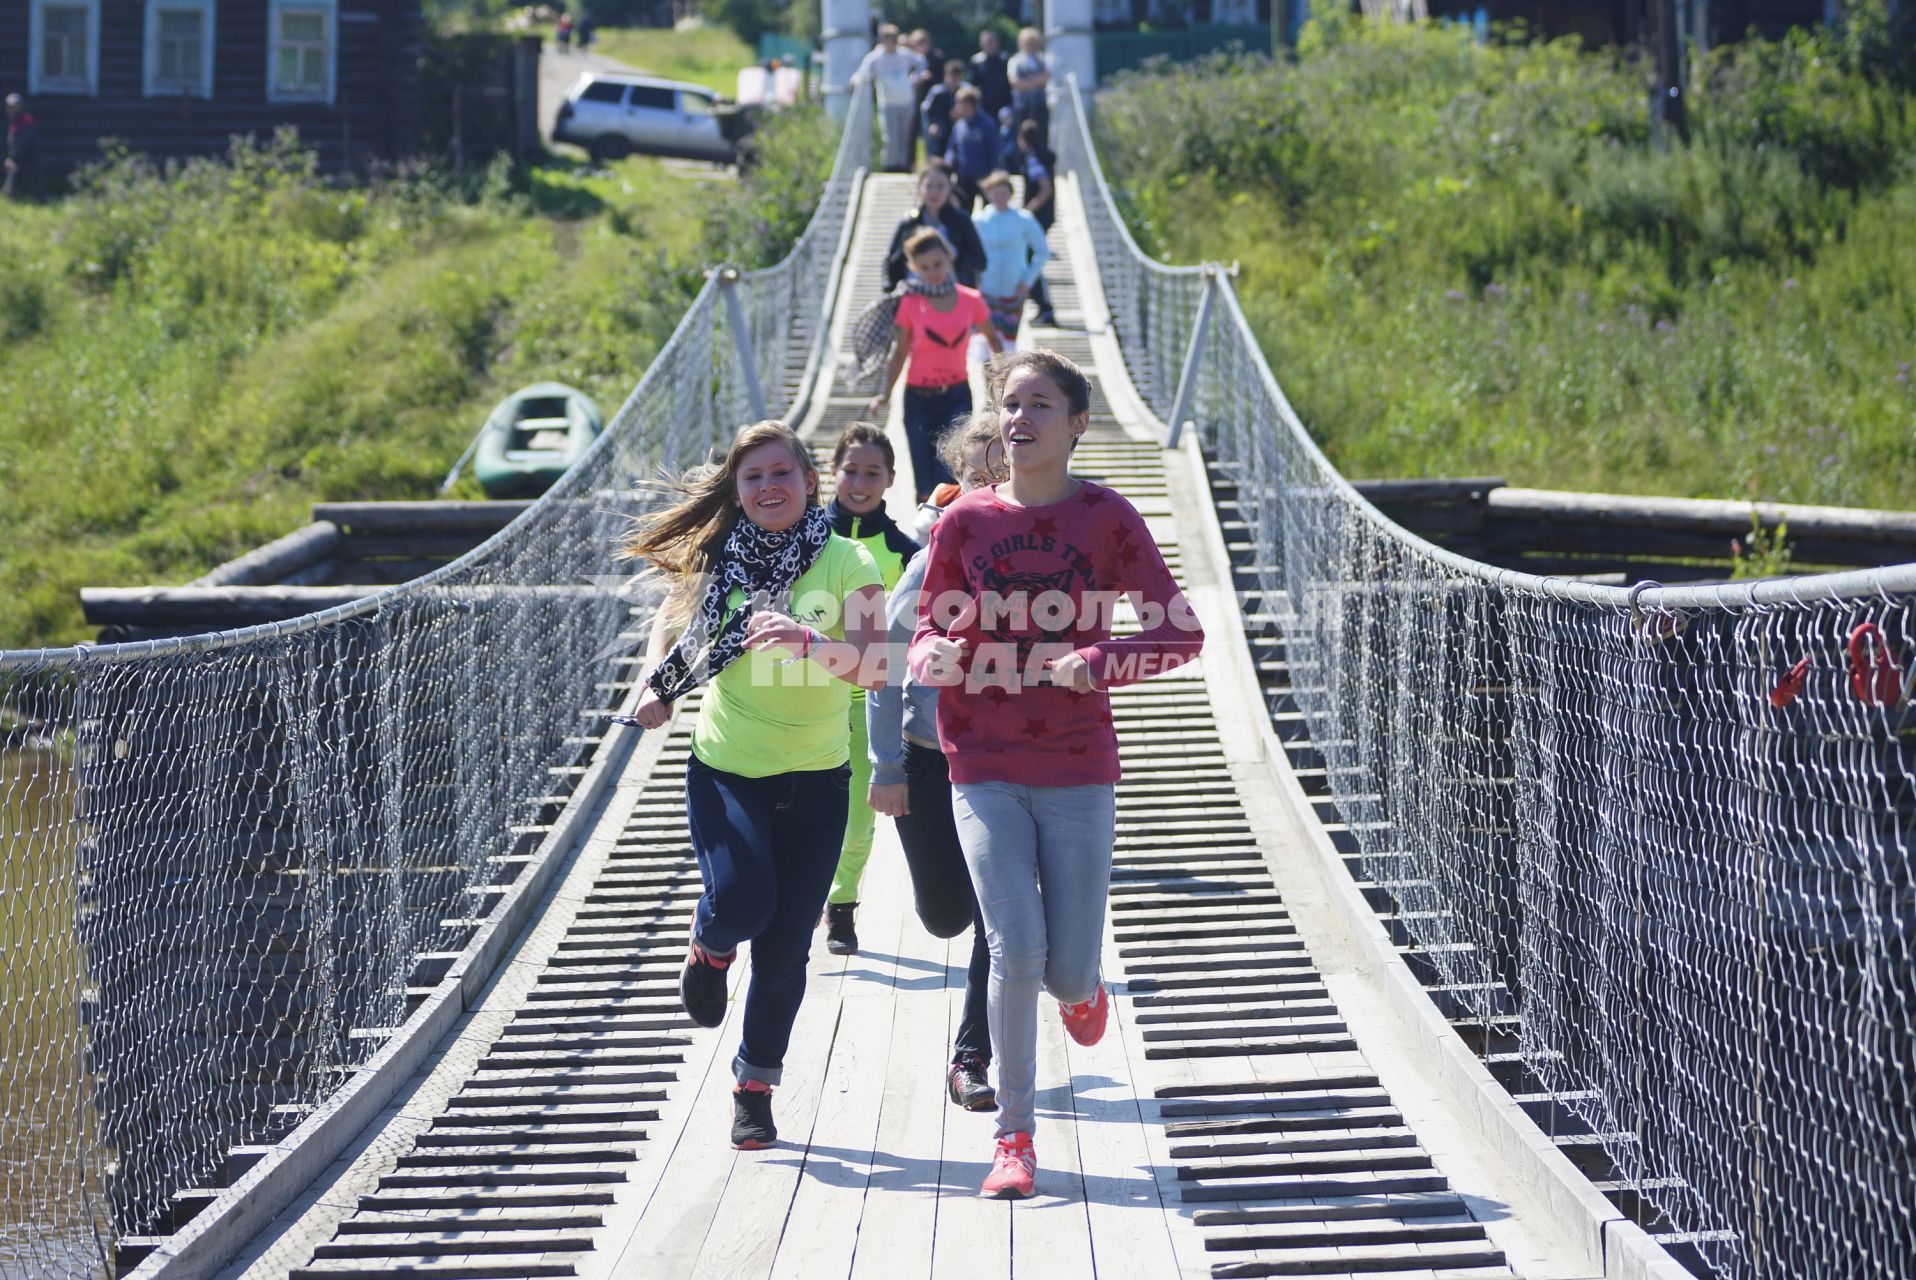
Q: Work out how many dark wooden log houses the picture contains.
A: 1